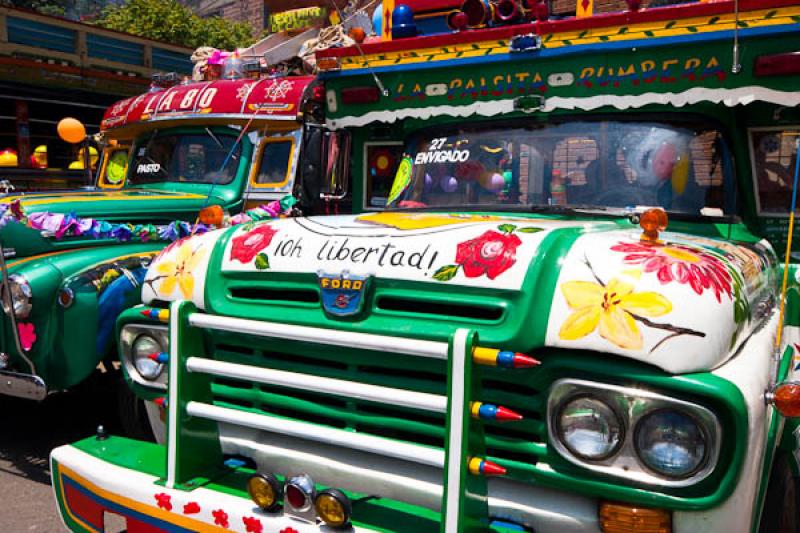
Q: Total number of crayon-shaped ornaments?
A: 6